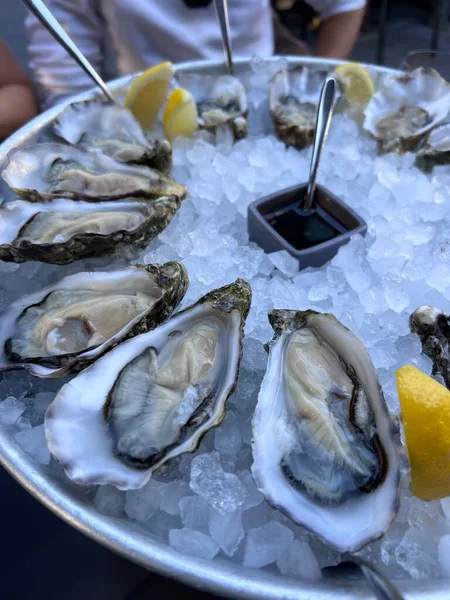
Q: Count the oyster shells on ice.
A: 11